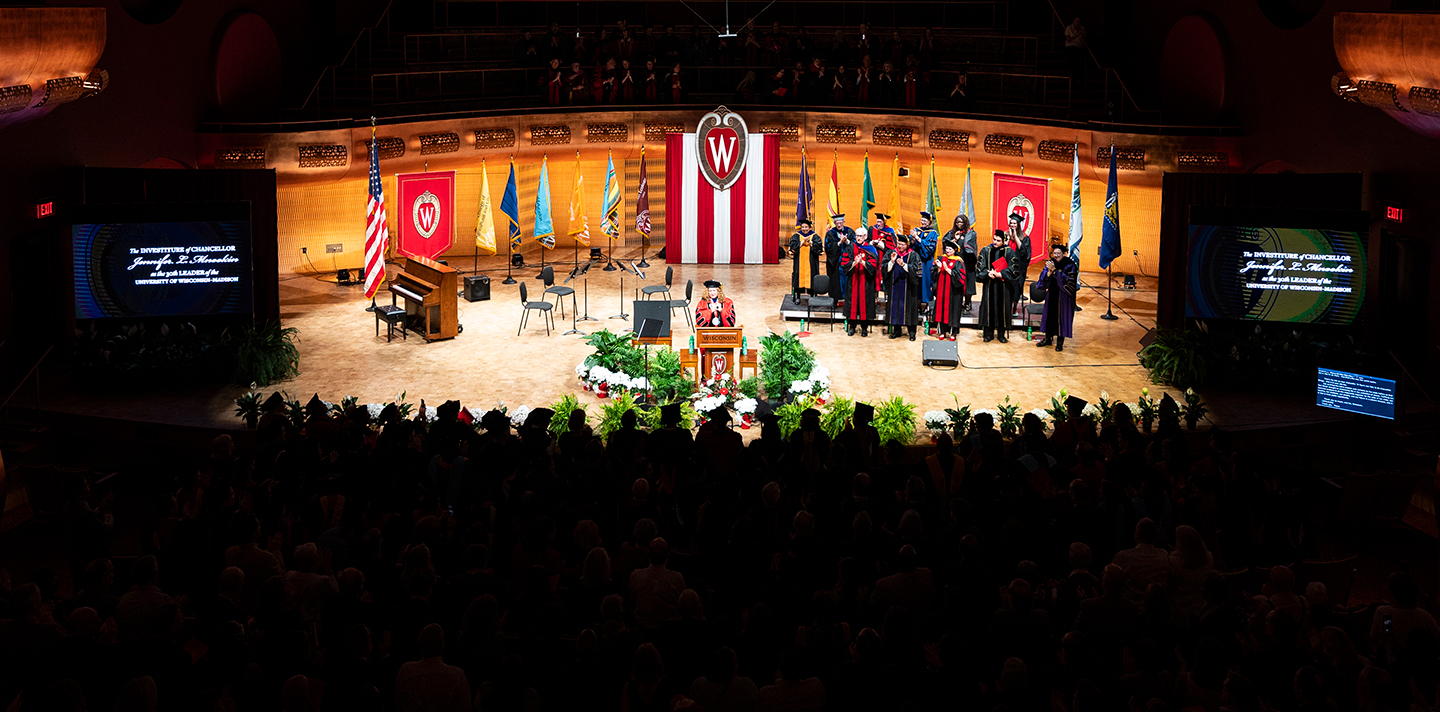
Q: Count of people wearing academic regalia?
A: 12